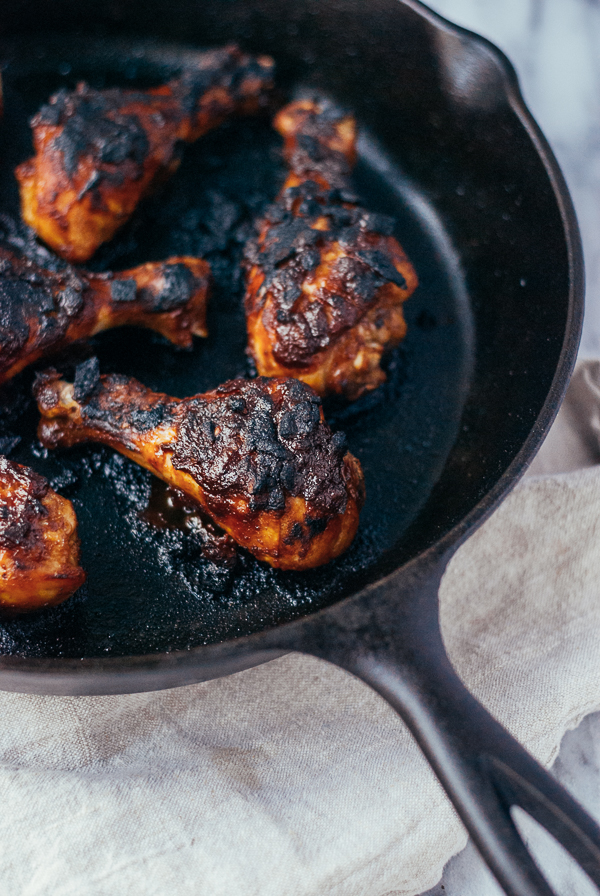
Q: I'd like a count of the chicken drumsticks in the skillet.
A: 5